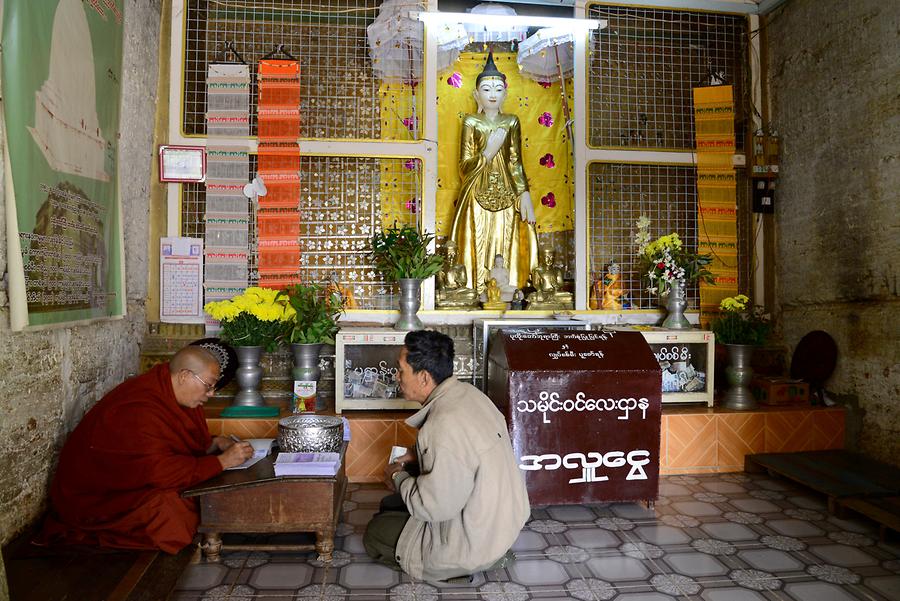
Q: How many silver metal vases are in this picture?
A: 5